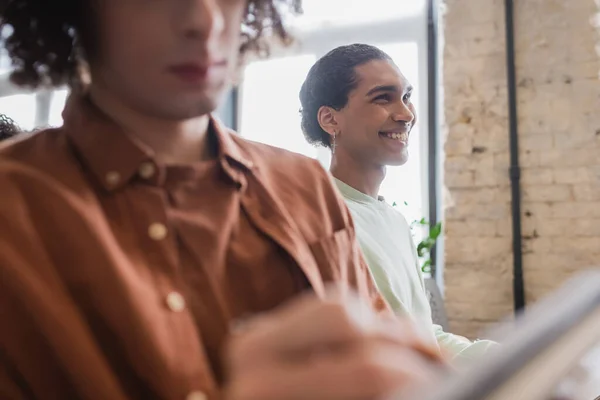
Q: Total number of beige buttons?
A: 5